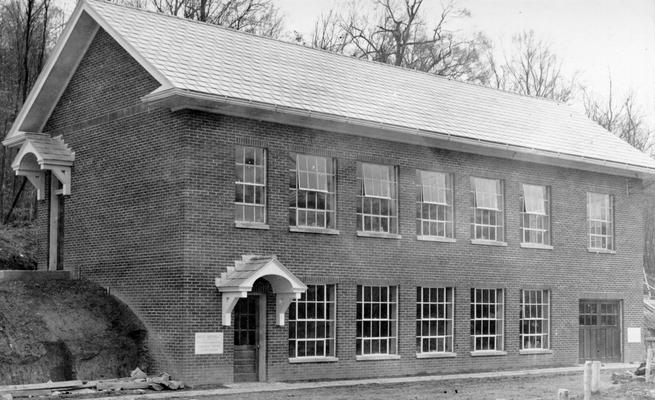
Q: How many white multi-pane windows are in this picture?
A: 12